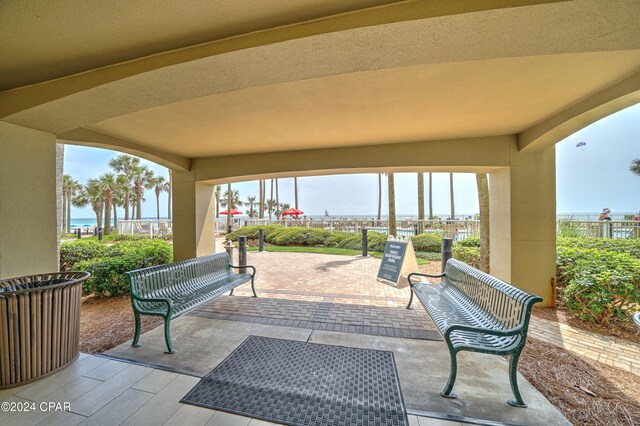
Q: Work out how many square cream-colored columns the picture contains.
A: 3